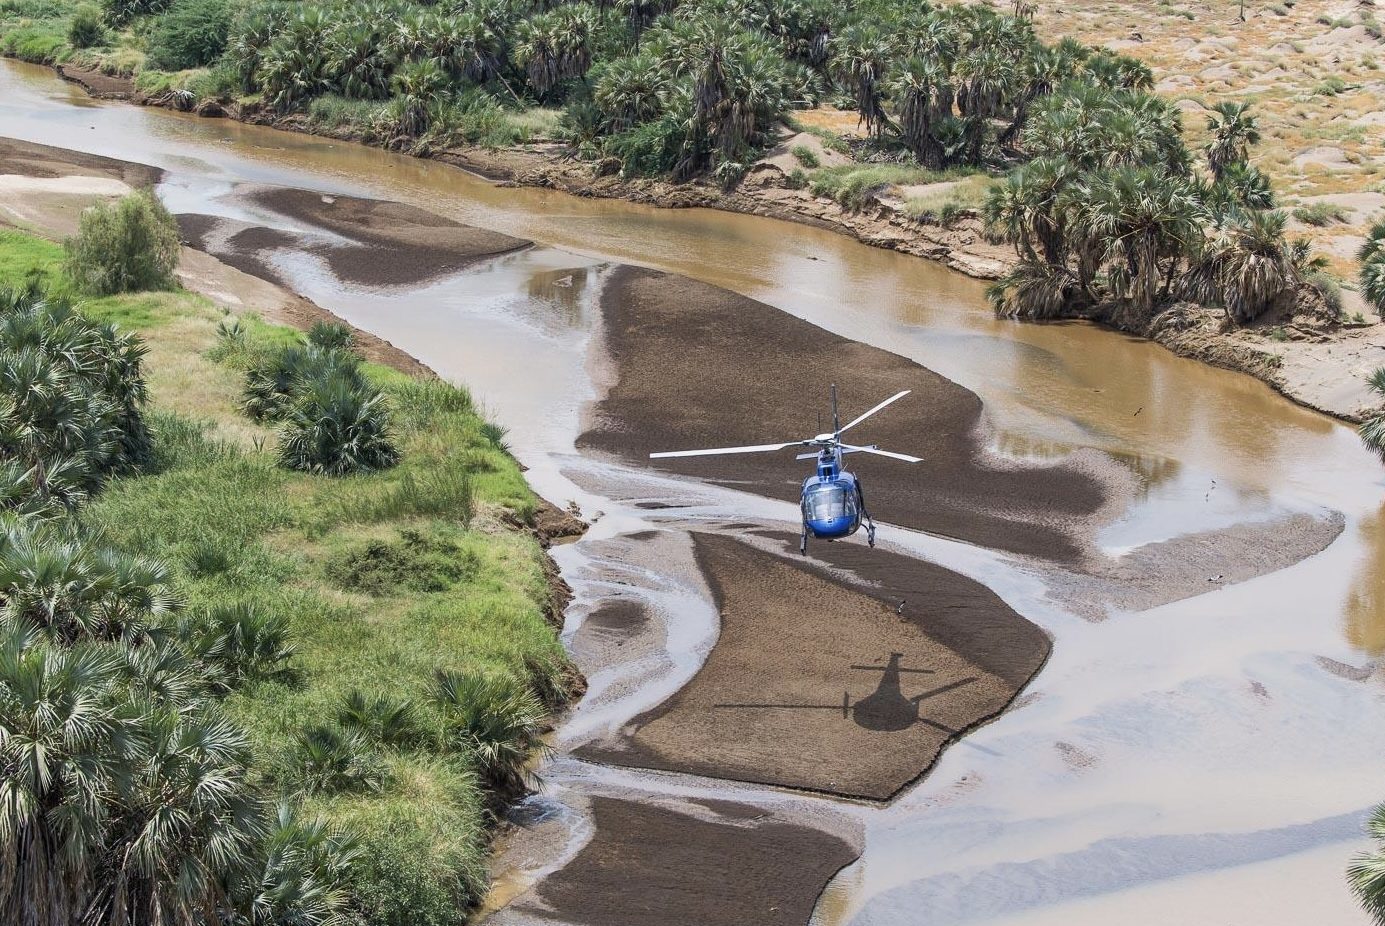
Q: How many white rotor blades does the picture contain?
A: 3